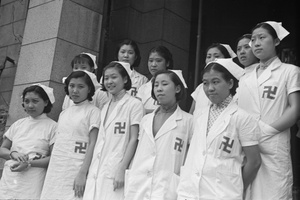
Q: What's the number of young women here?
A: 11